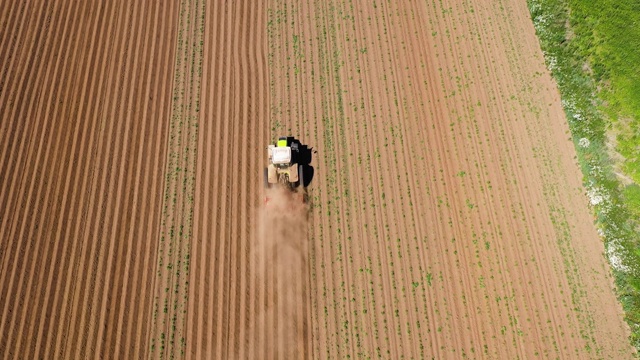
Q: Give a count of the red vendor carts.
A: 0